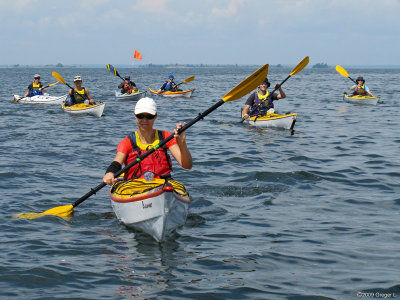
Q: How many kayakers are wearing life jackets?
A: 7